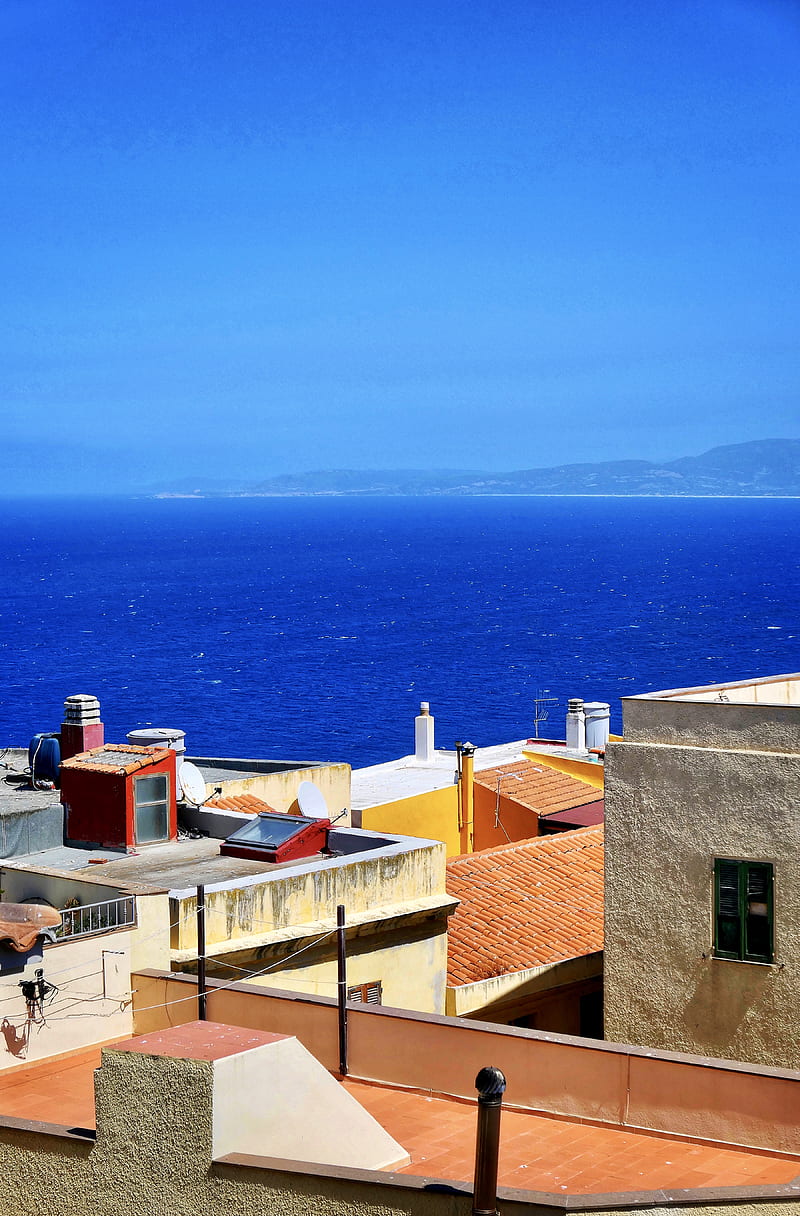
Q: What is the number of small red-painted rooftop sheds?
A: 1